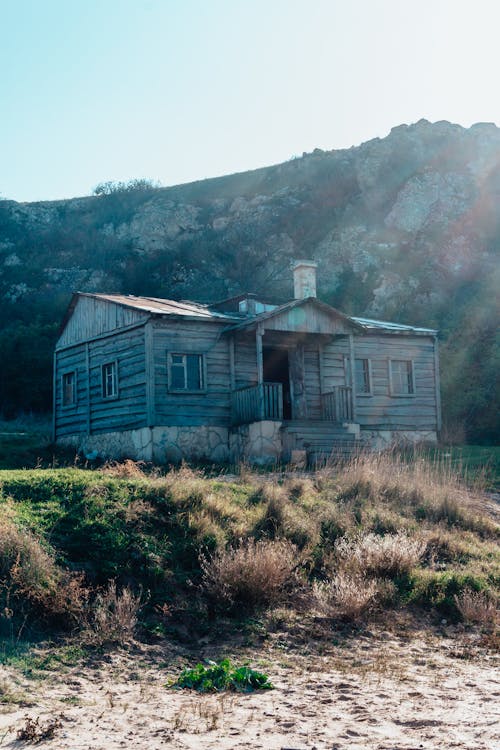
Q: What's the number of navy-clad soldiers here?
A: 0